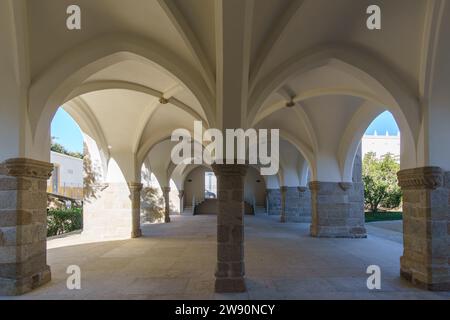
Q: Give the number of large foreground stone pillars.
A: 3